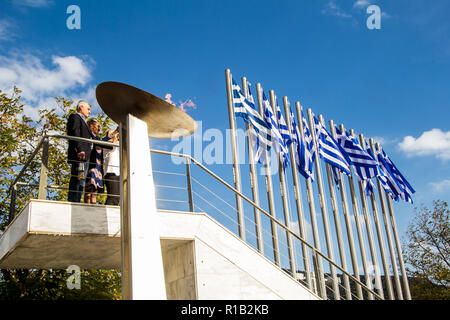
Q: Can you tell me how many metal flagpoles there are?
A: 14